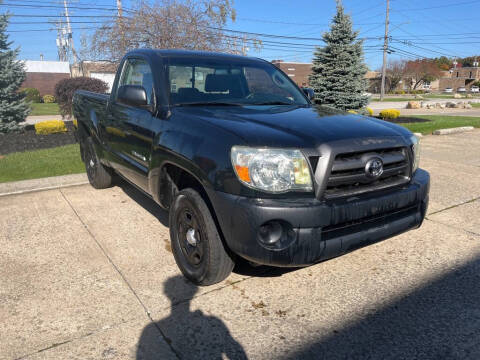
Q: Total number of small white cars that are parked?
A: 3